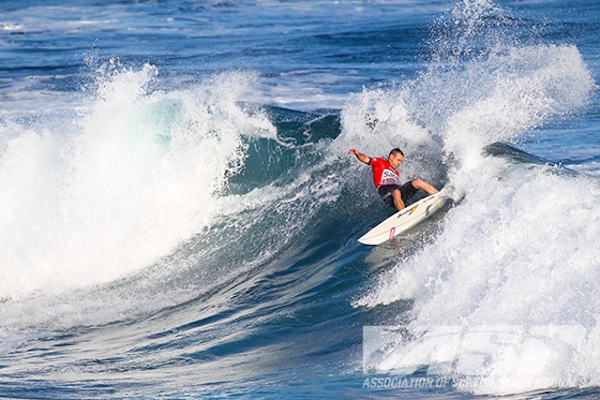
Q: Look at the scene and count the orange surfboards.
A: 0